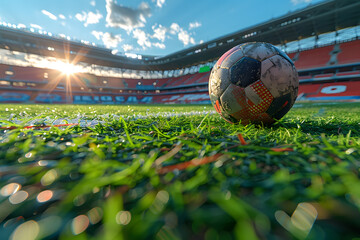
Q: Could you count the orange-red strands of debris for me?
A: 4